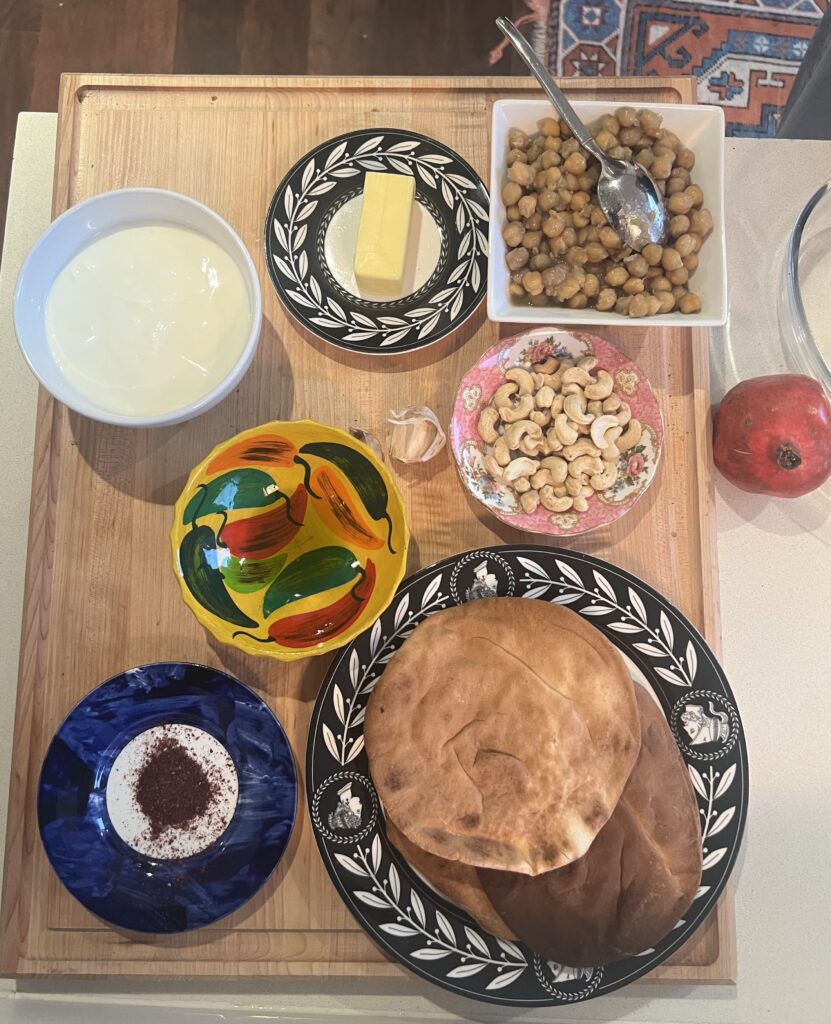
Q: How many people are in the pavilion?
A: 0